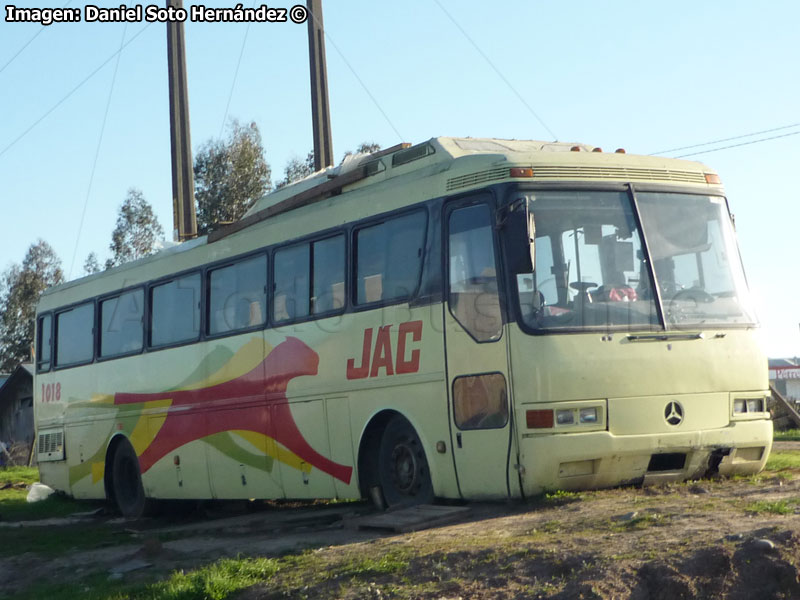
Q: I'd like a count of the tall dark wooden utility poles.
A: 2